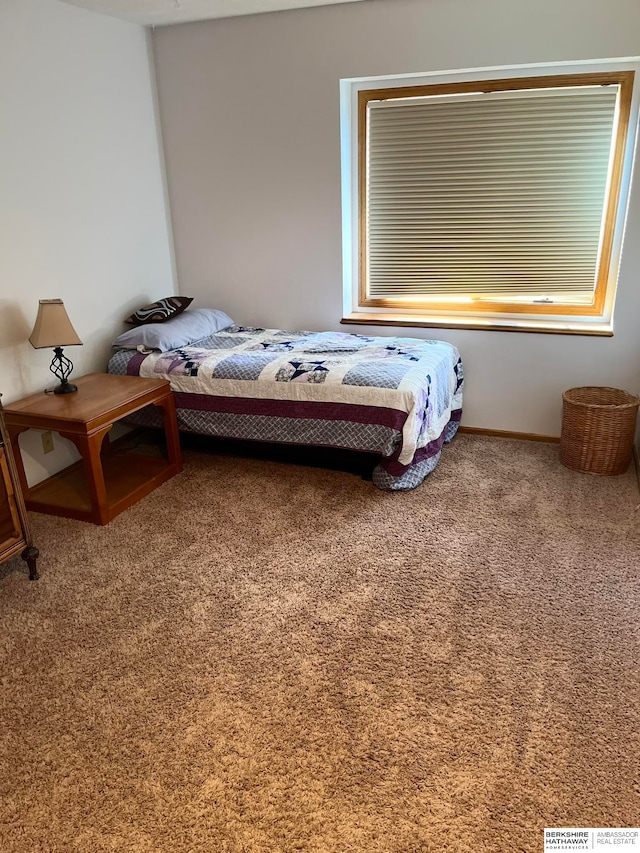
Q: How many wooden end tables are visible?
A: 1